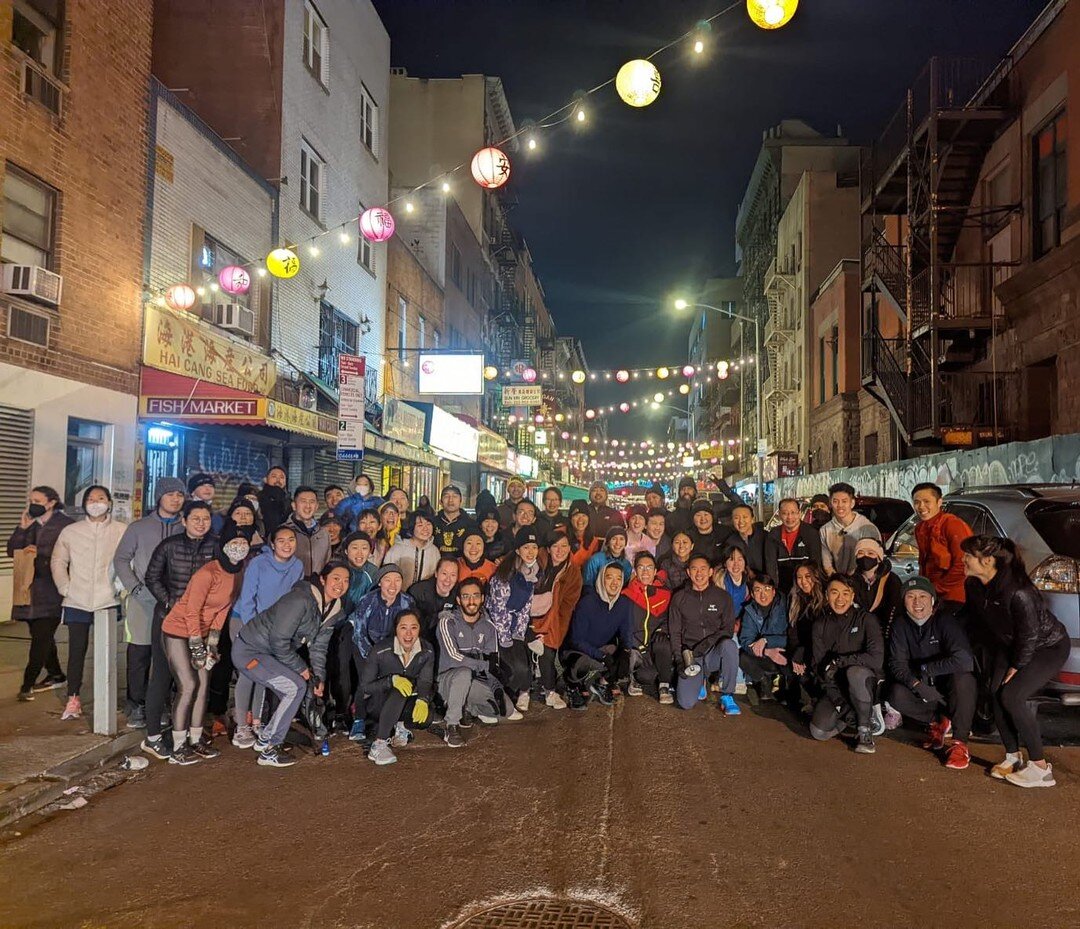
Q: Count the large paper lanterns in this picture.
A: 7